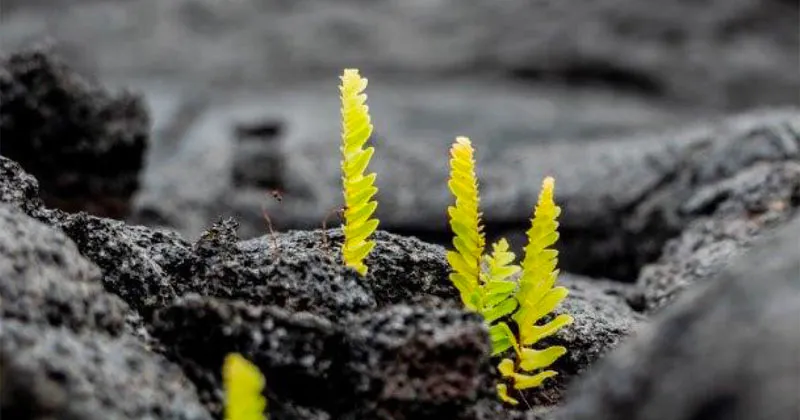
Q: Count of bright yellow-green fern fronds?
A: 5